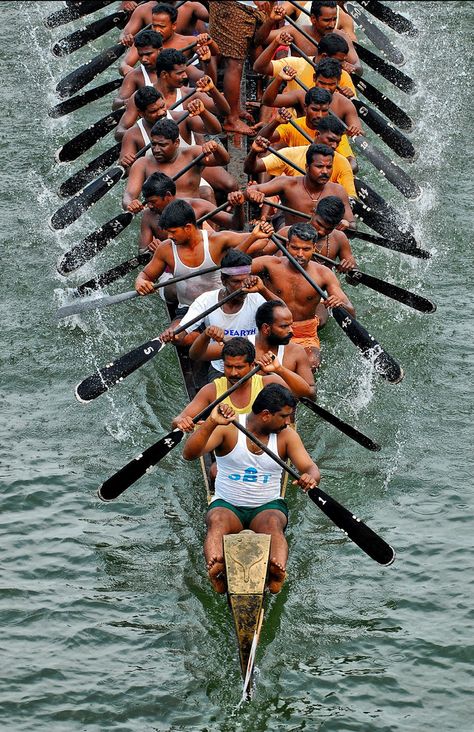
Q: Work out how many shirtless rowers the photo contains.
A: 9